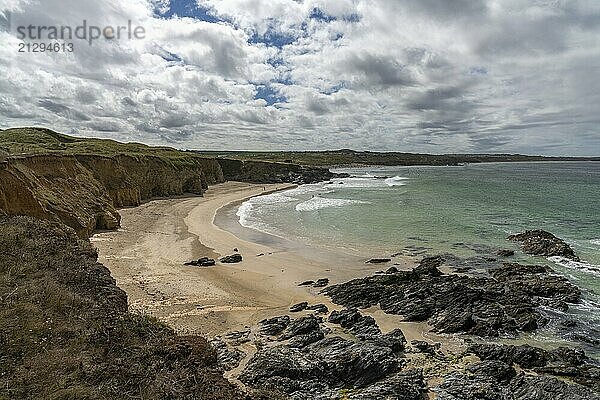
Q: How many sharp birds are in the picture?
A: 0